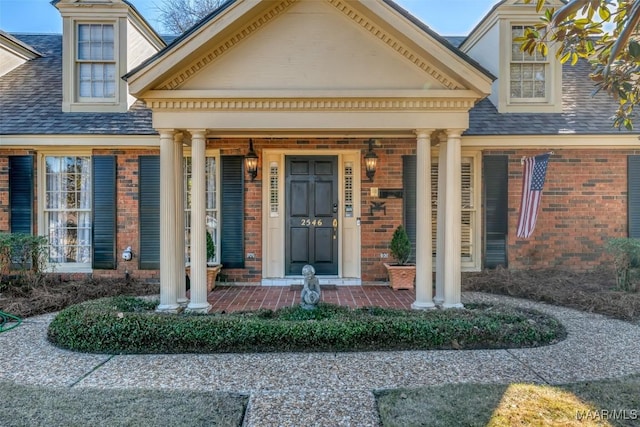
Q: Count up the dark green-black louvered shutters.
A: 7